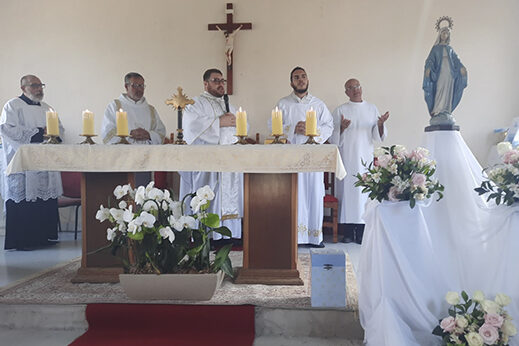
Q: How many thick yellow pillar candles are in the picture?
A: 6